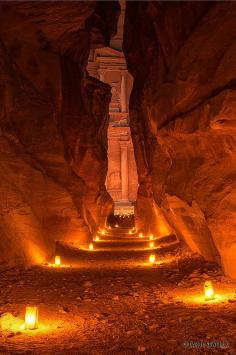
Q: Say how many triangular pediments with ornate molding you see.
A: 1